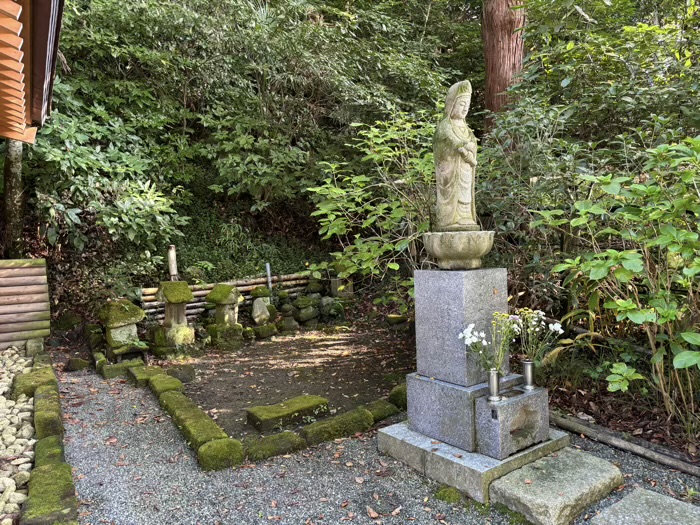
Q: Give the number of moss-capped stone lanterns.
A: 3